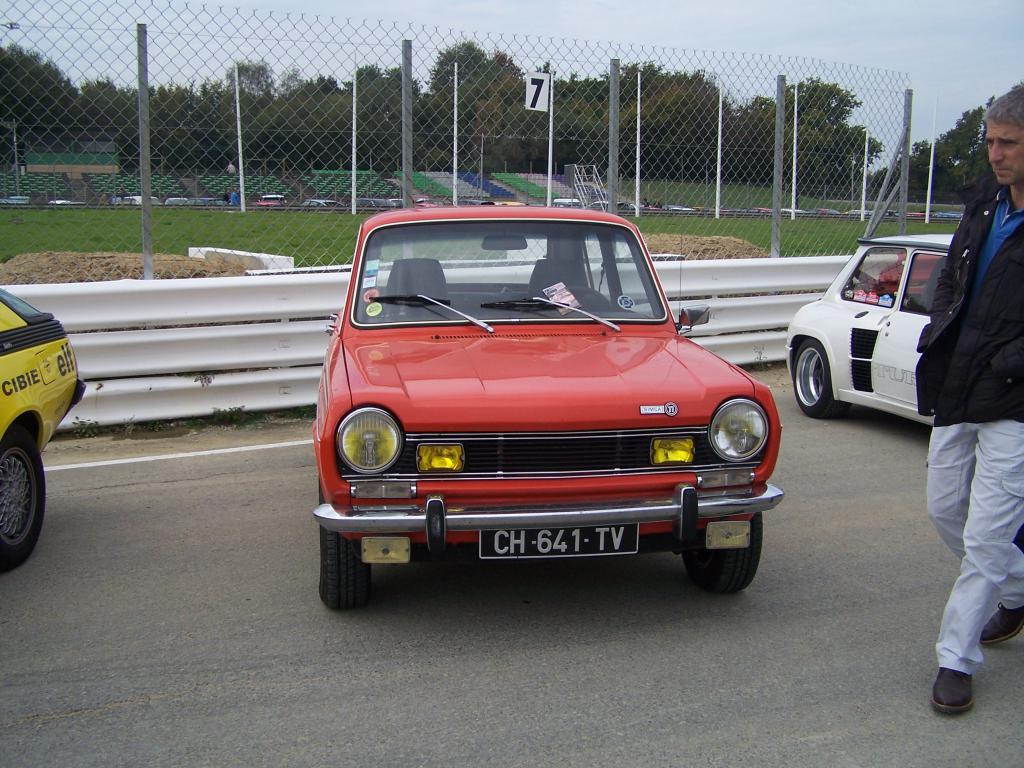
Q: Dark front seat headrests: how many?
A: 2